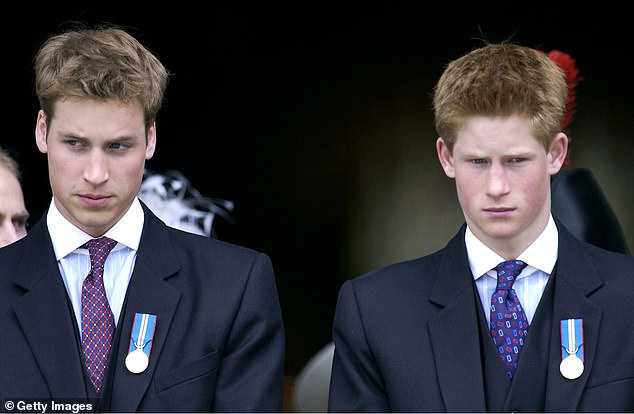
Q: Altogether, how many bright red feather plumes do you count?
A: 1